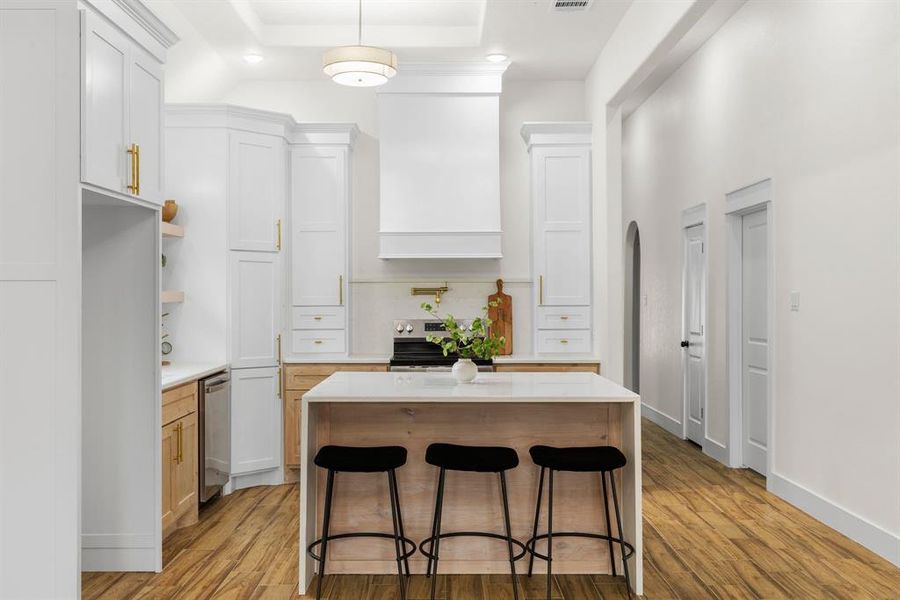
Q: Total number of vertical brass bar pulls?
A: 9